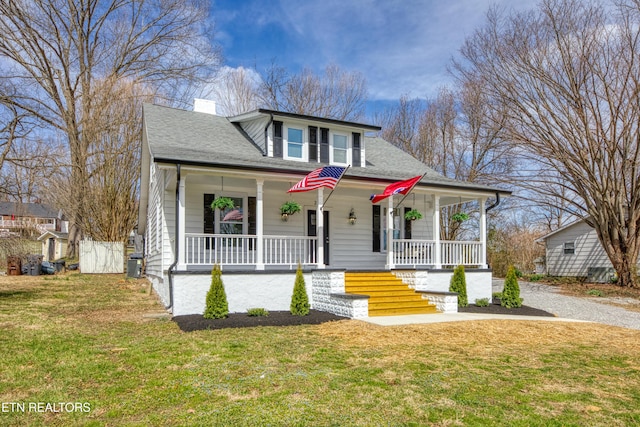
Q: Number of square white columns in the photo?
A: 6